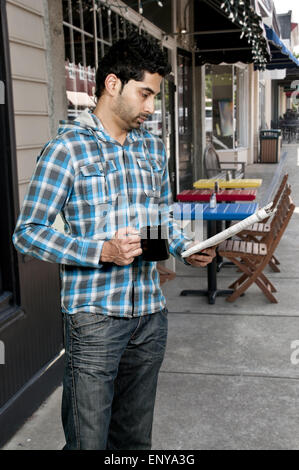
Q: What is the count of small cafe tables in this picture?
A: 3